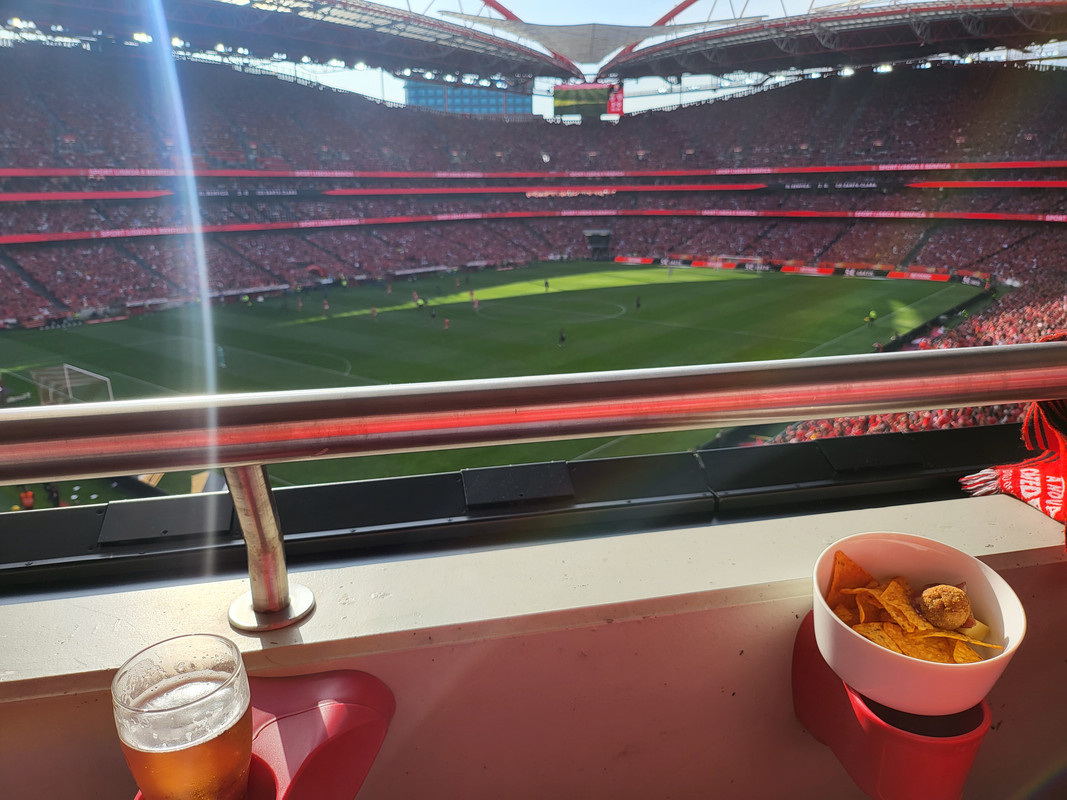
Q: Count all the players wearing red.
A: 9